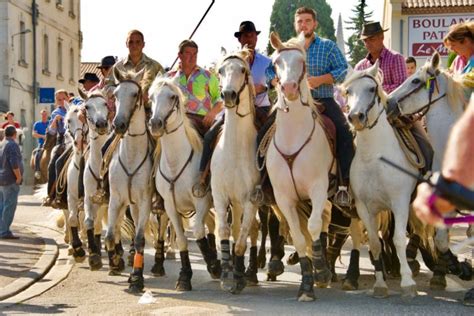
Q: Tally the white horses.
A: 8